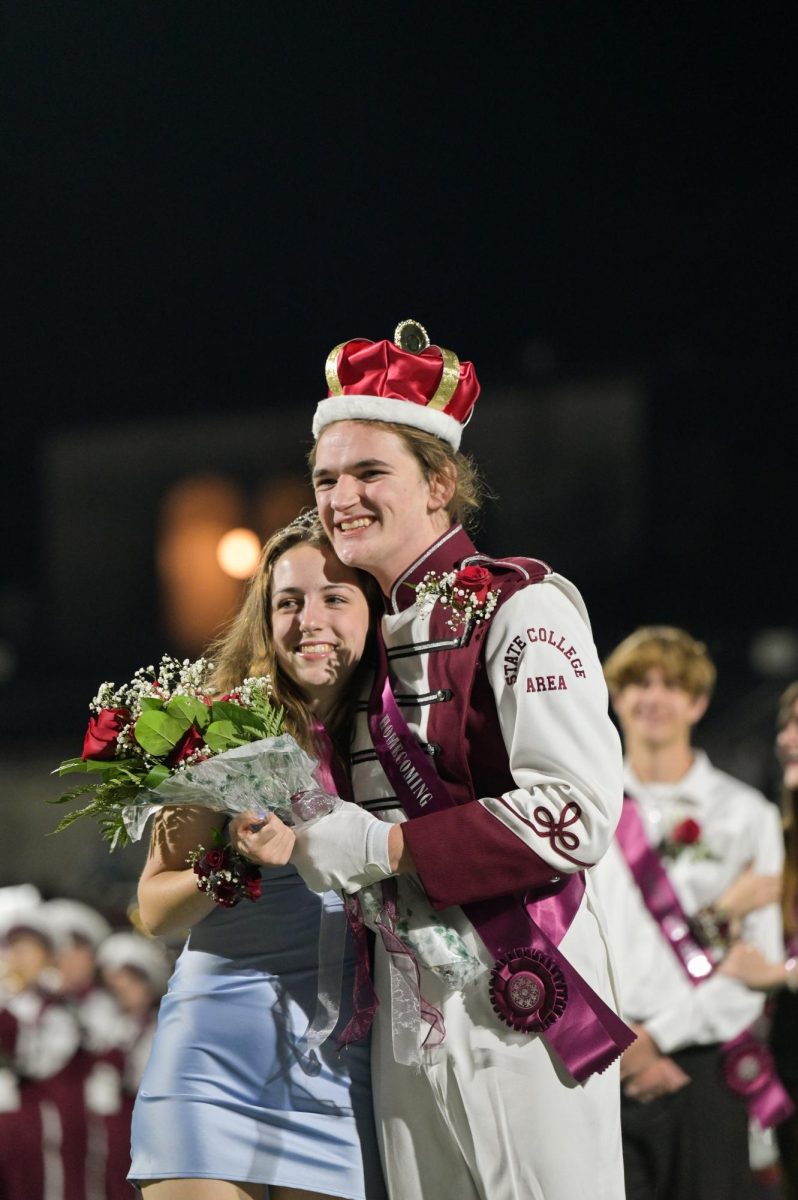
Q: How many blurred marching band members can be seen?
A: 3